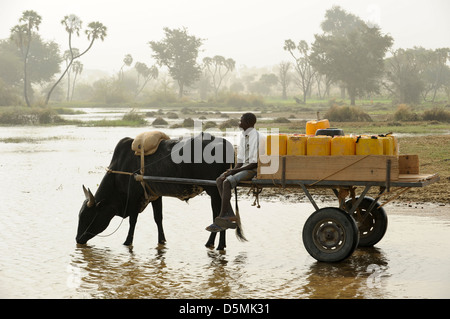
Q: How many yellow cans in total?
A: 7